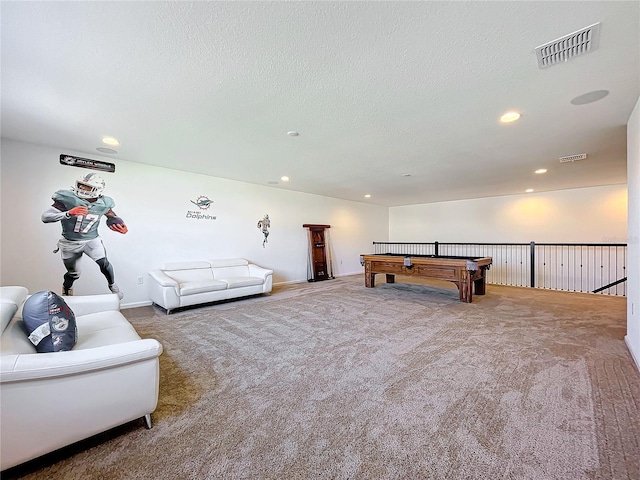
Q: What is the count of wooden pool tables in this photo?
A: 1